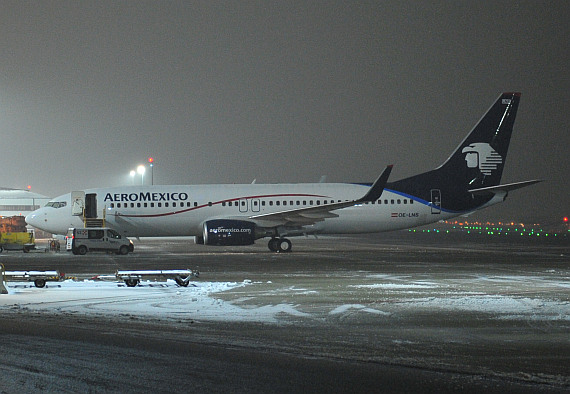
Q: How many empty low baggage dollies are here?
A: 2